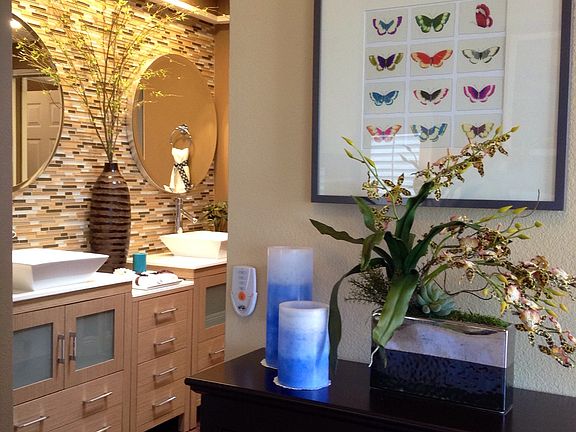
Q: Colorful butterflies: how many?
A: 12